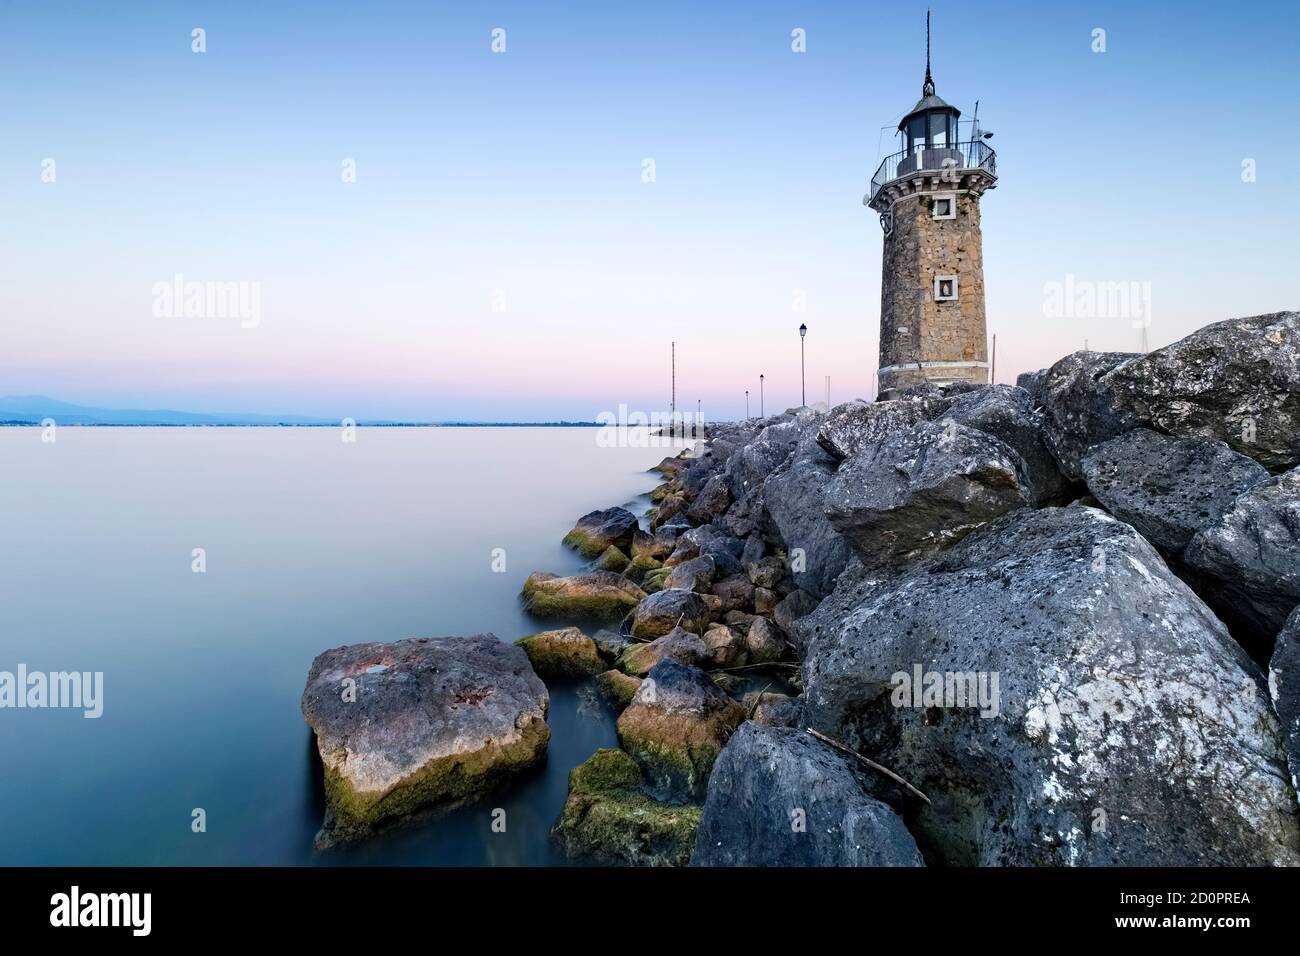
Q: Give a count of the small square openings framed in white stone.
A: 2